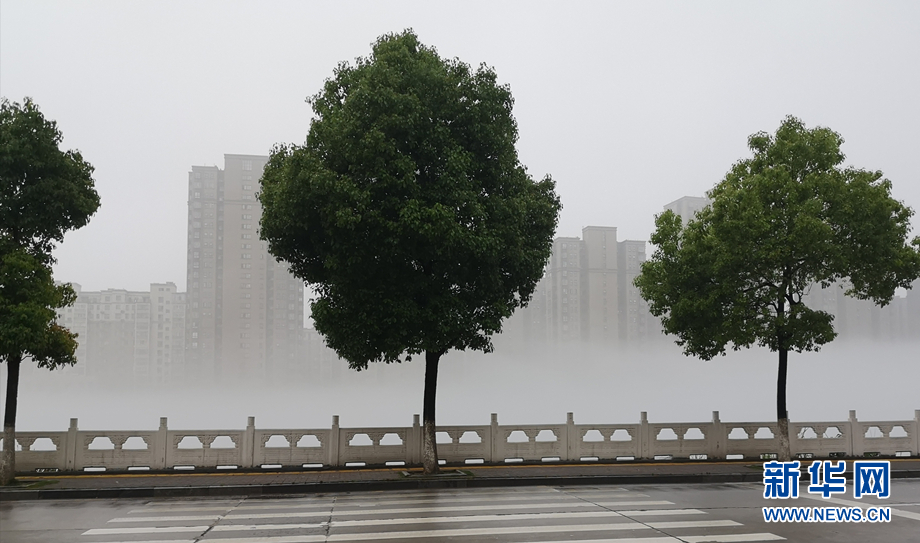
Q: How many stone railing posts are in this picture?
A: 12